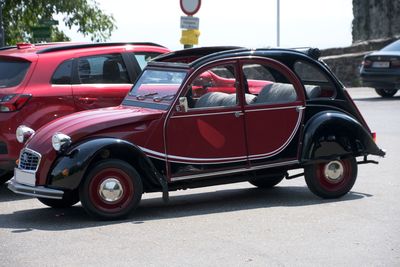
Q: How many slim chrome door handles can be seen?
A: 2